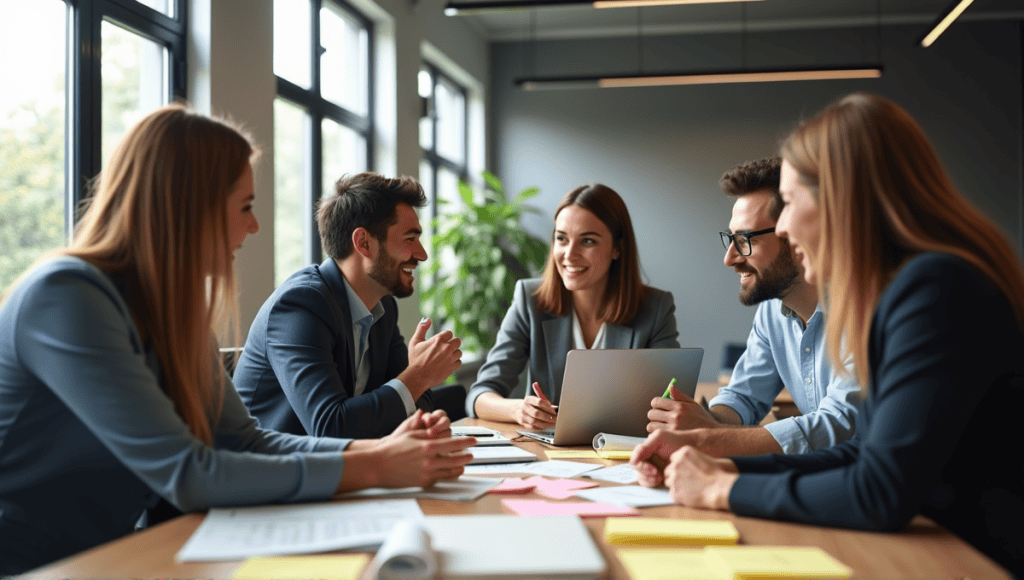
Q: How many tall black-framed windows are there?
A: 3